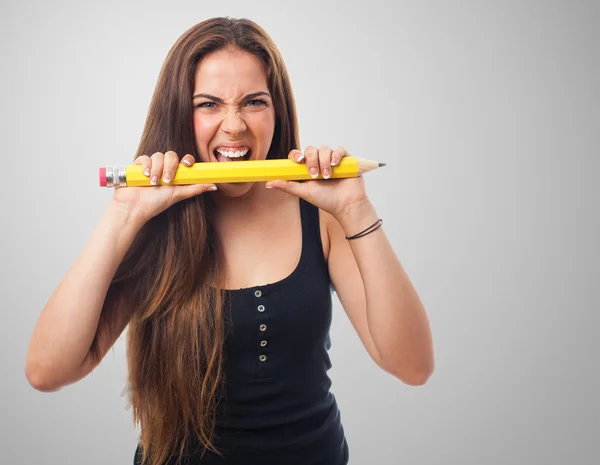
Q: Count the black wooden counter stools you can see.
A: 0